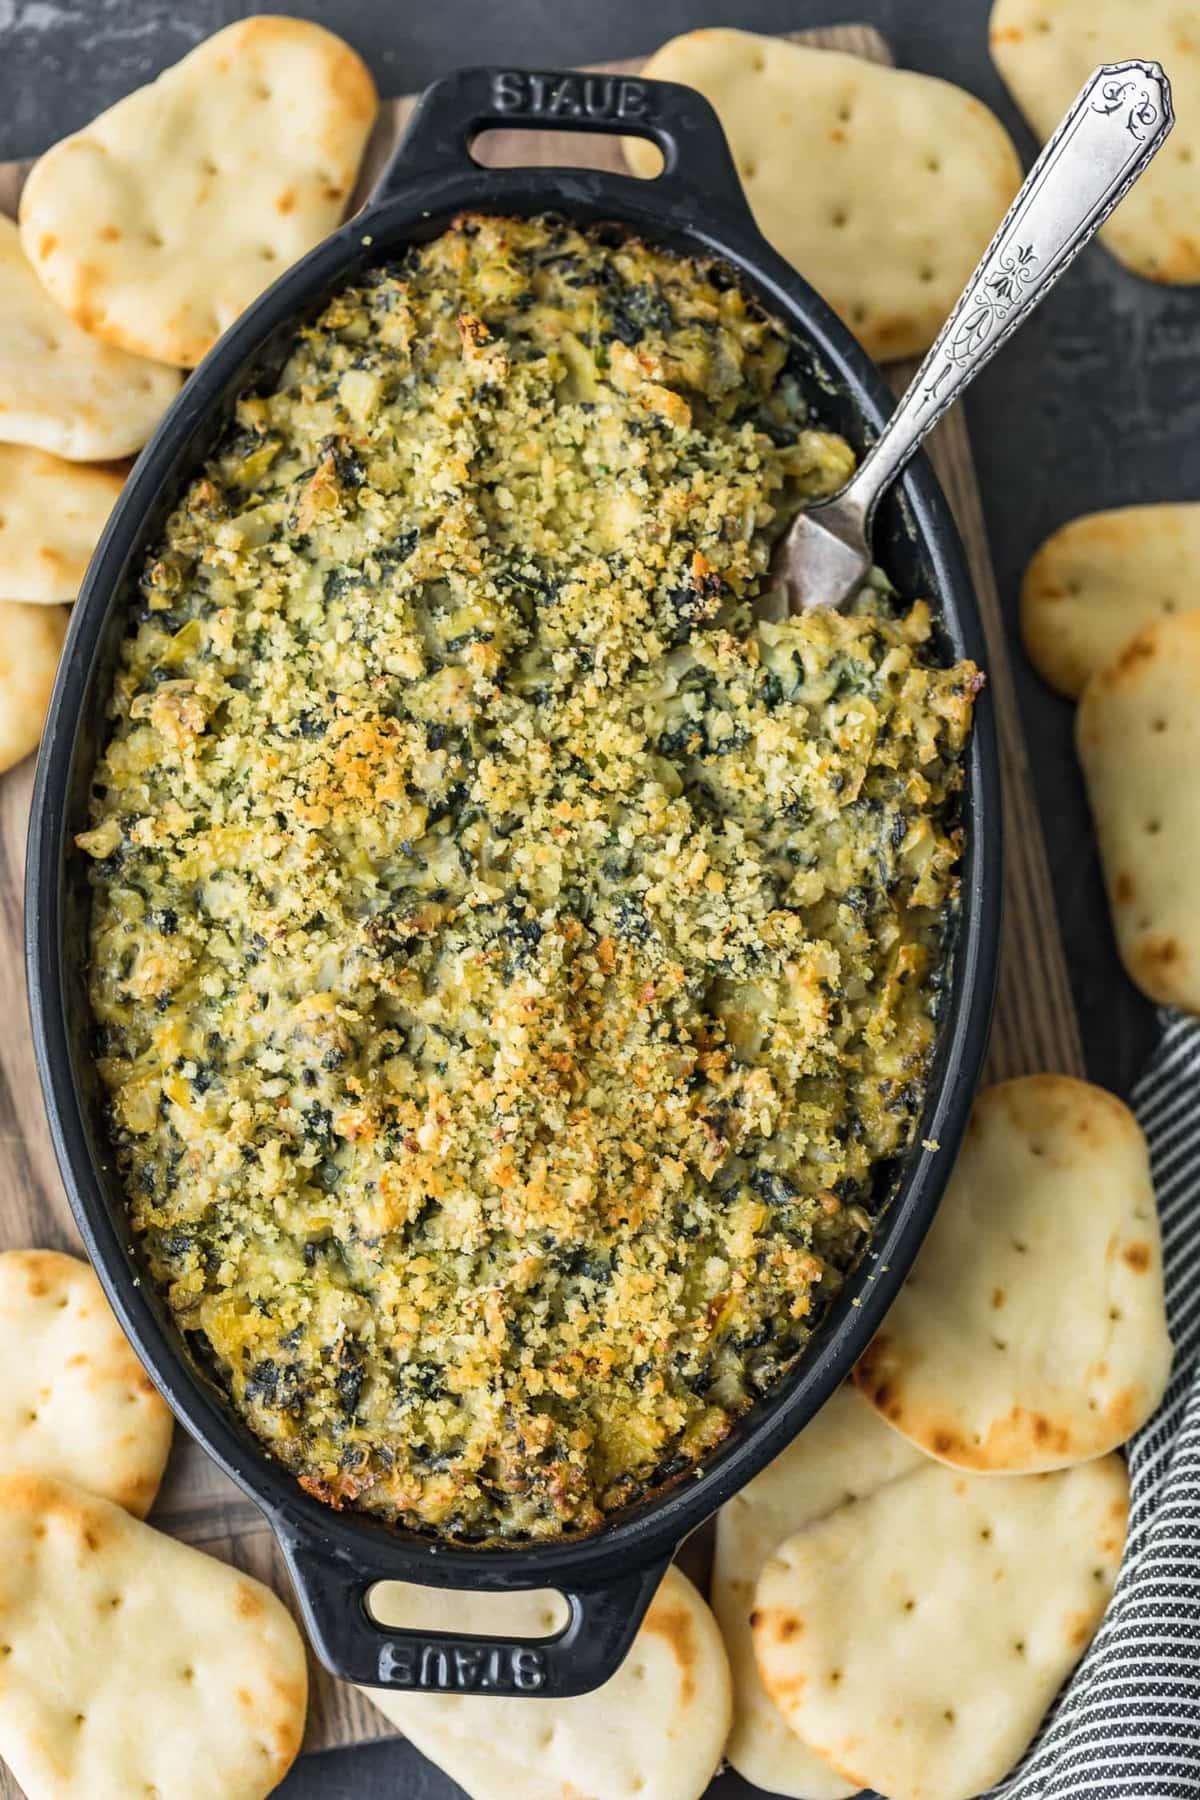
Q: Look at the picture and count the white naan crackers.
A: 14